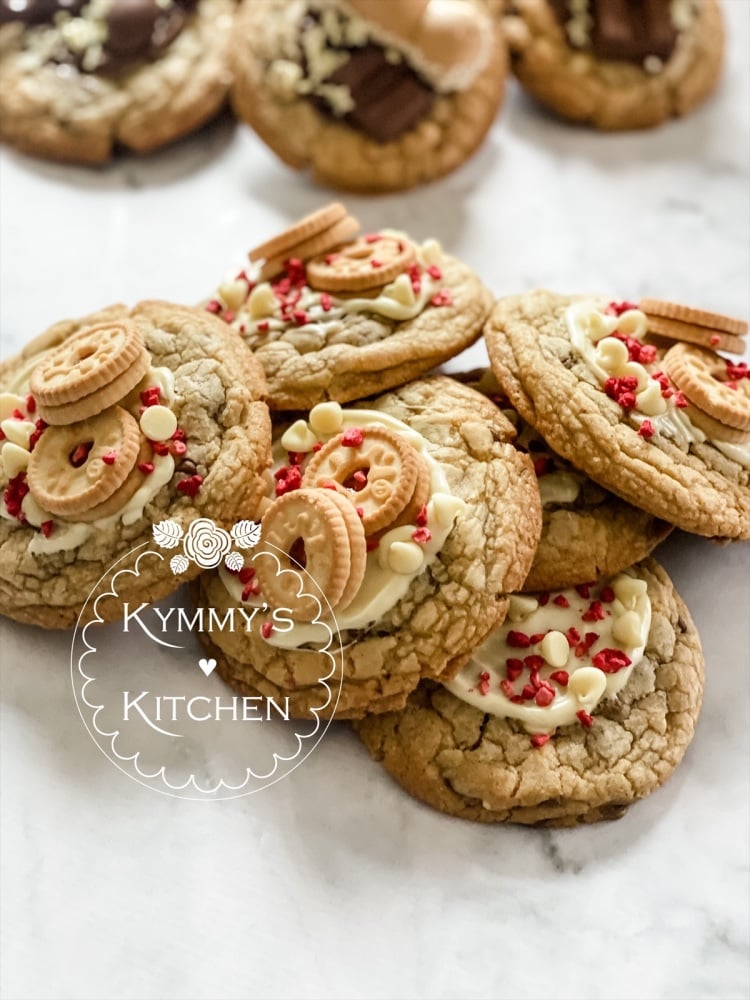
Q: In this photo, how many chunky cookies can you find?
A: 9